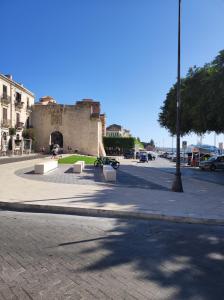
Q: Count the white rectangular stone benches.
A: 3